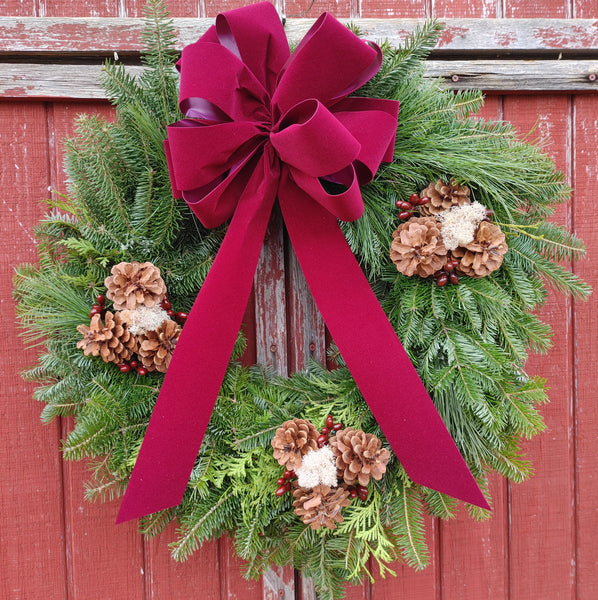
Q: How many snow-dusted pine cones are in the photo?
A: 0